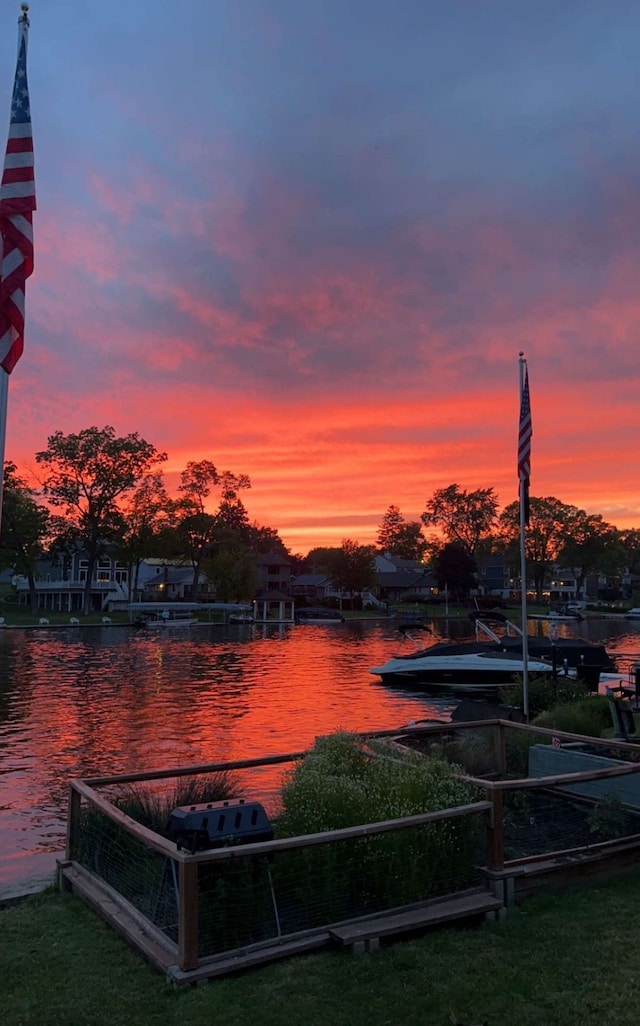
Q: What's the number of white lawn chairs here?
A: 4